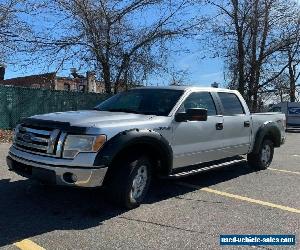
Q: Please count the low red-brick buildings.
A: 1